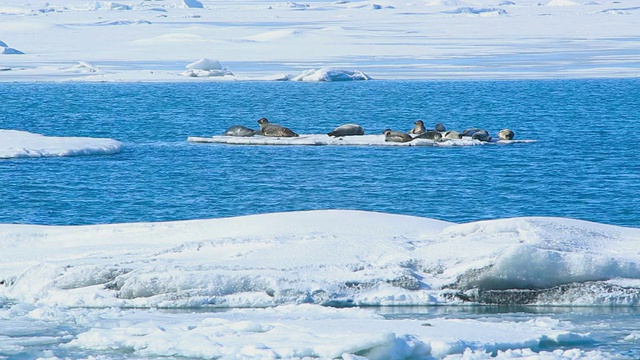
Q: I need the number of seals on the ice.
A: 11